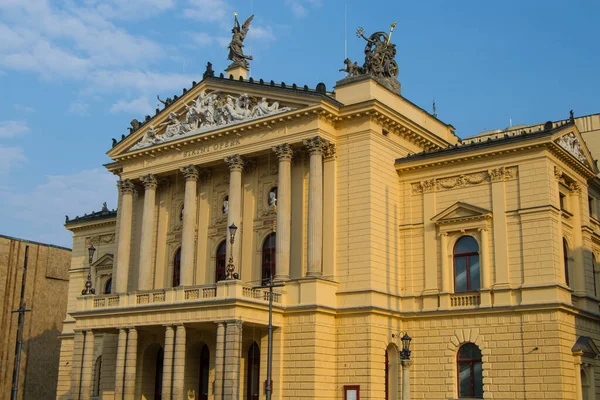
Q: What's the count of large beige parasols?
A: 0